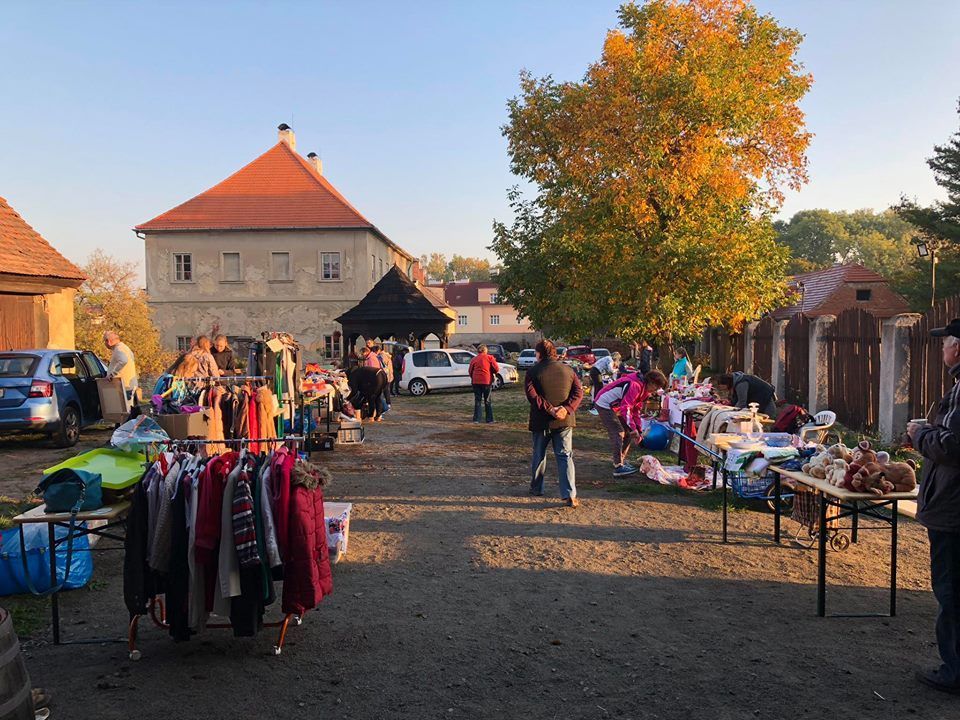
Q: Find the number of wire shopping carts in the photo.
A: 1